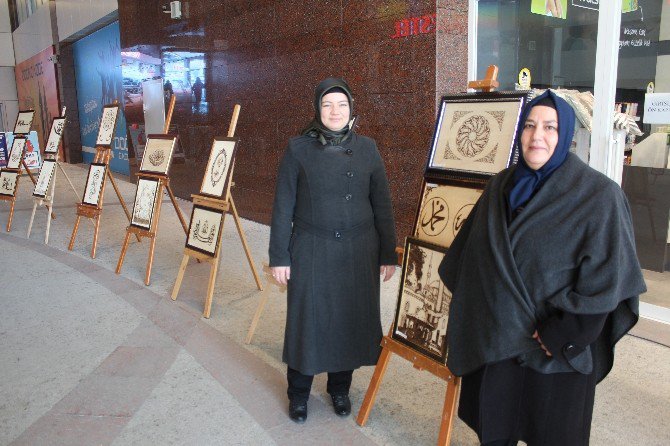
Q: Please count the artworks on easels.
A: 14